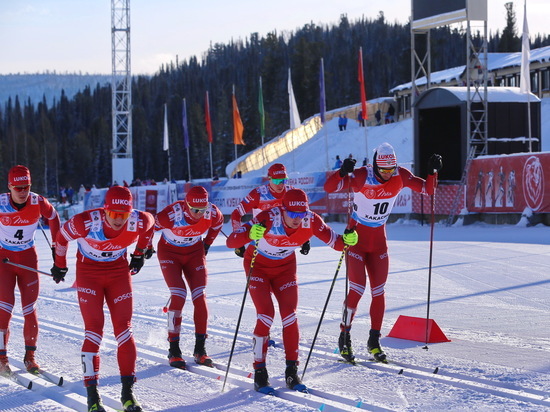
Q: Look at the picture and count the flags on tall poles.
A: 9